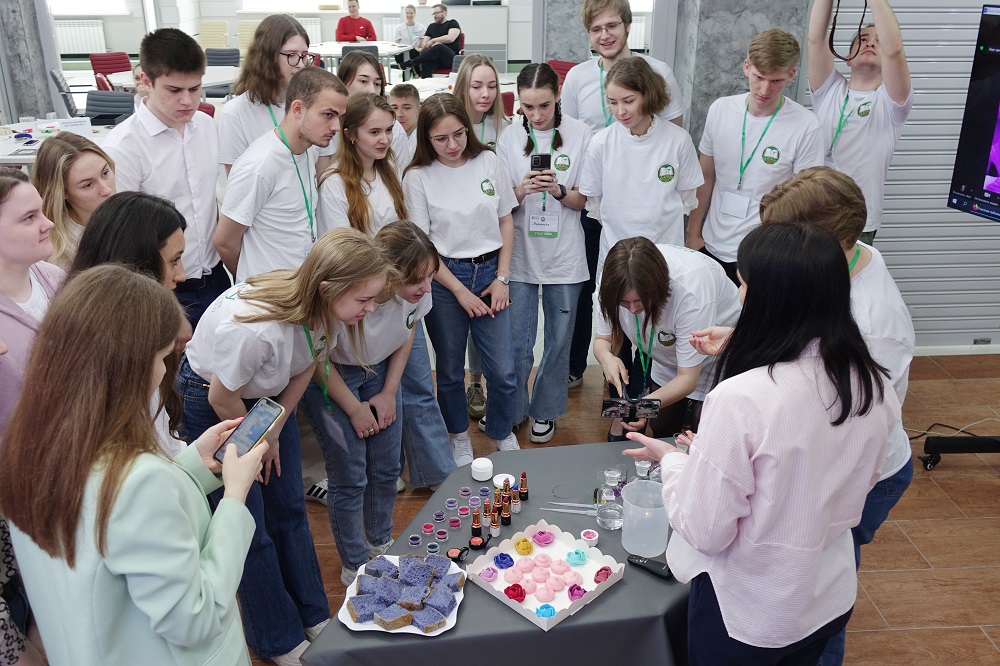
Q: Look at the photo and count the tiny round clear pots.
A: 11